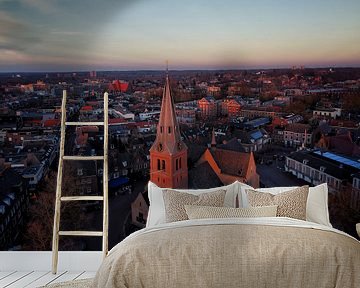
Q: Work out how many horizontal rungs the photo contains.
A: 4